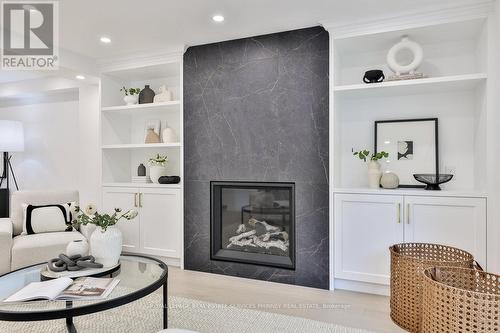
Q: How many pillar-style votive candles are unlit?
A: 0